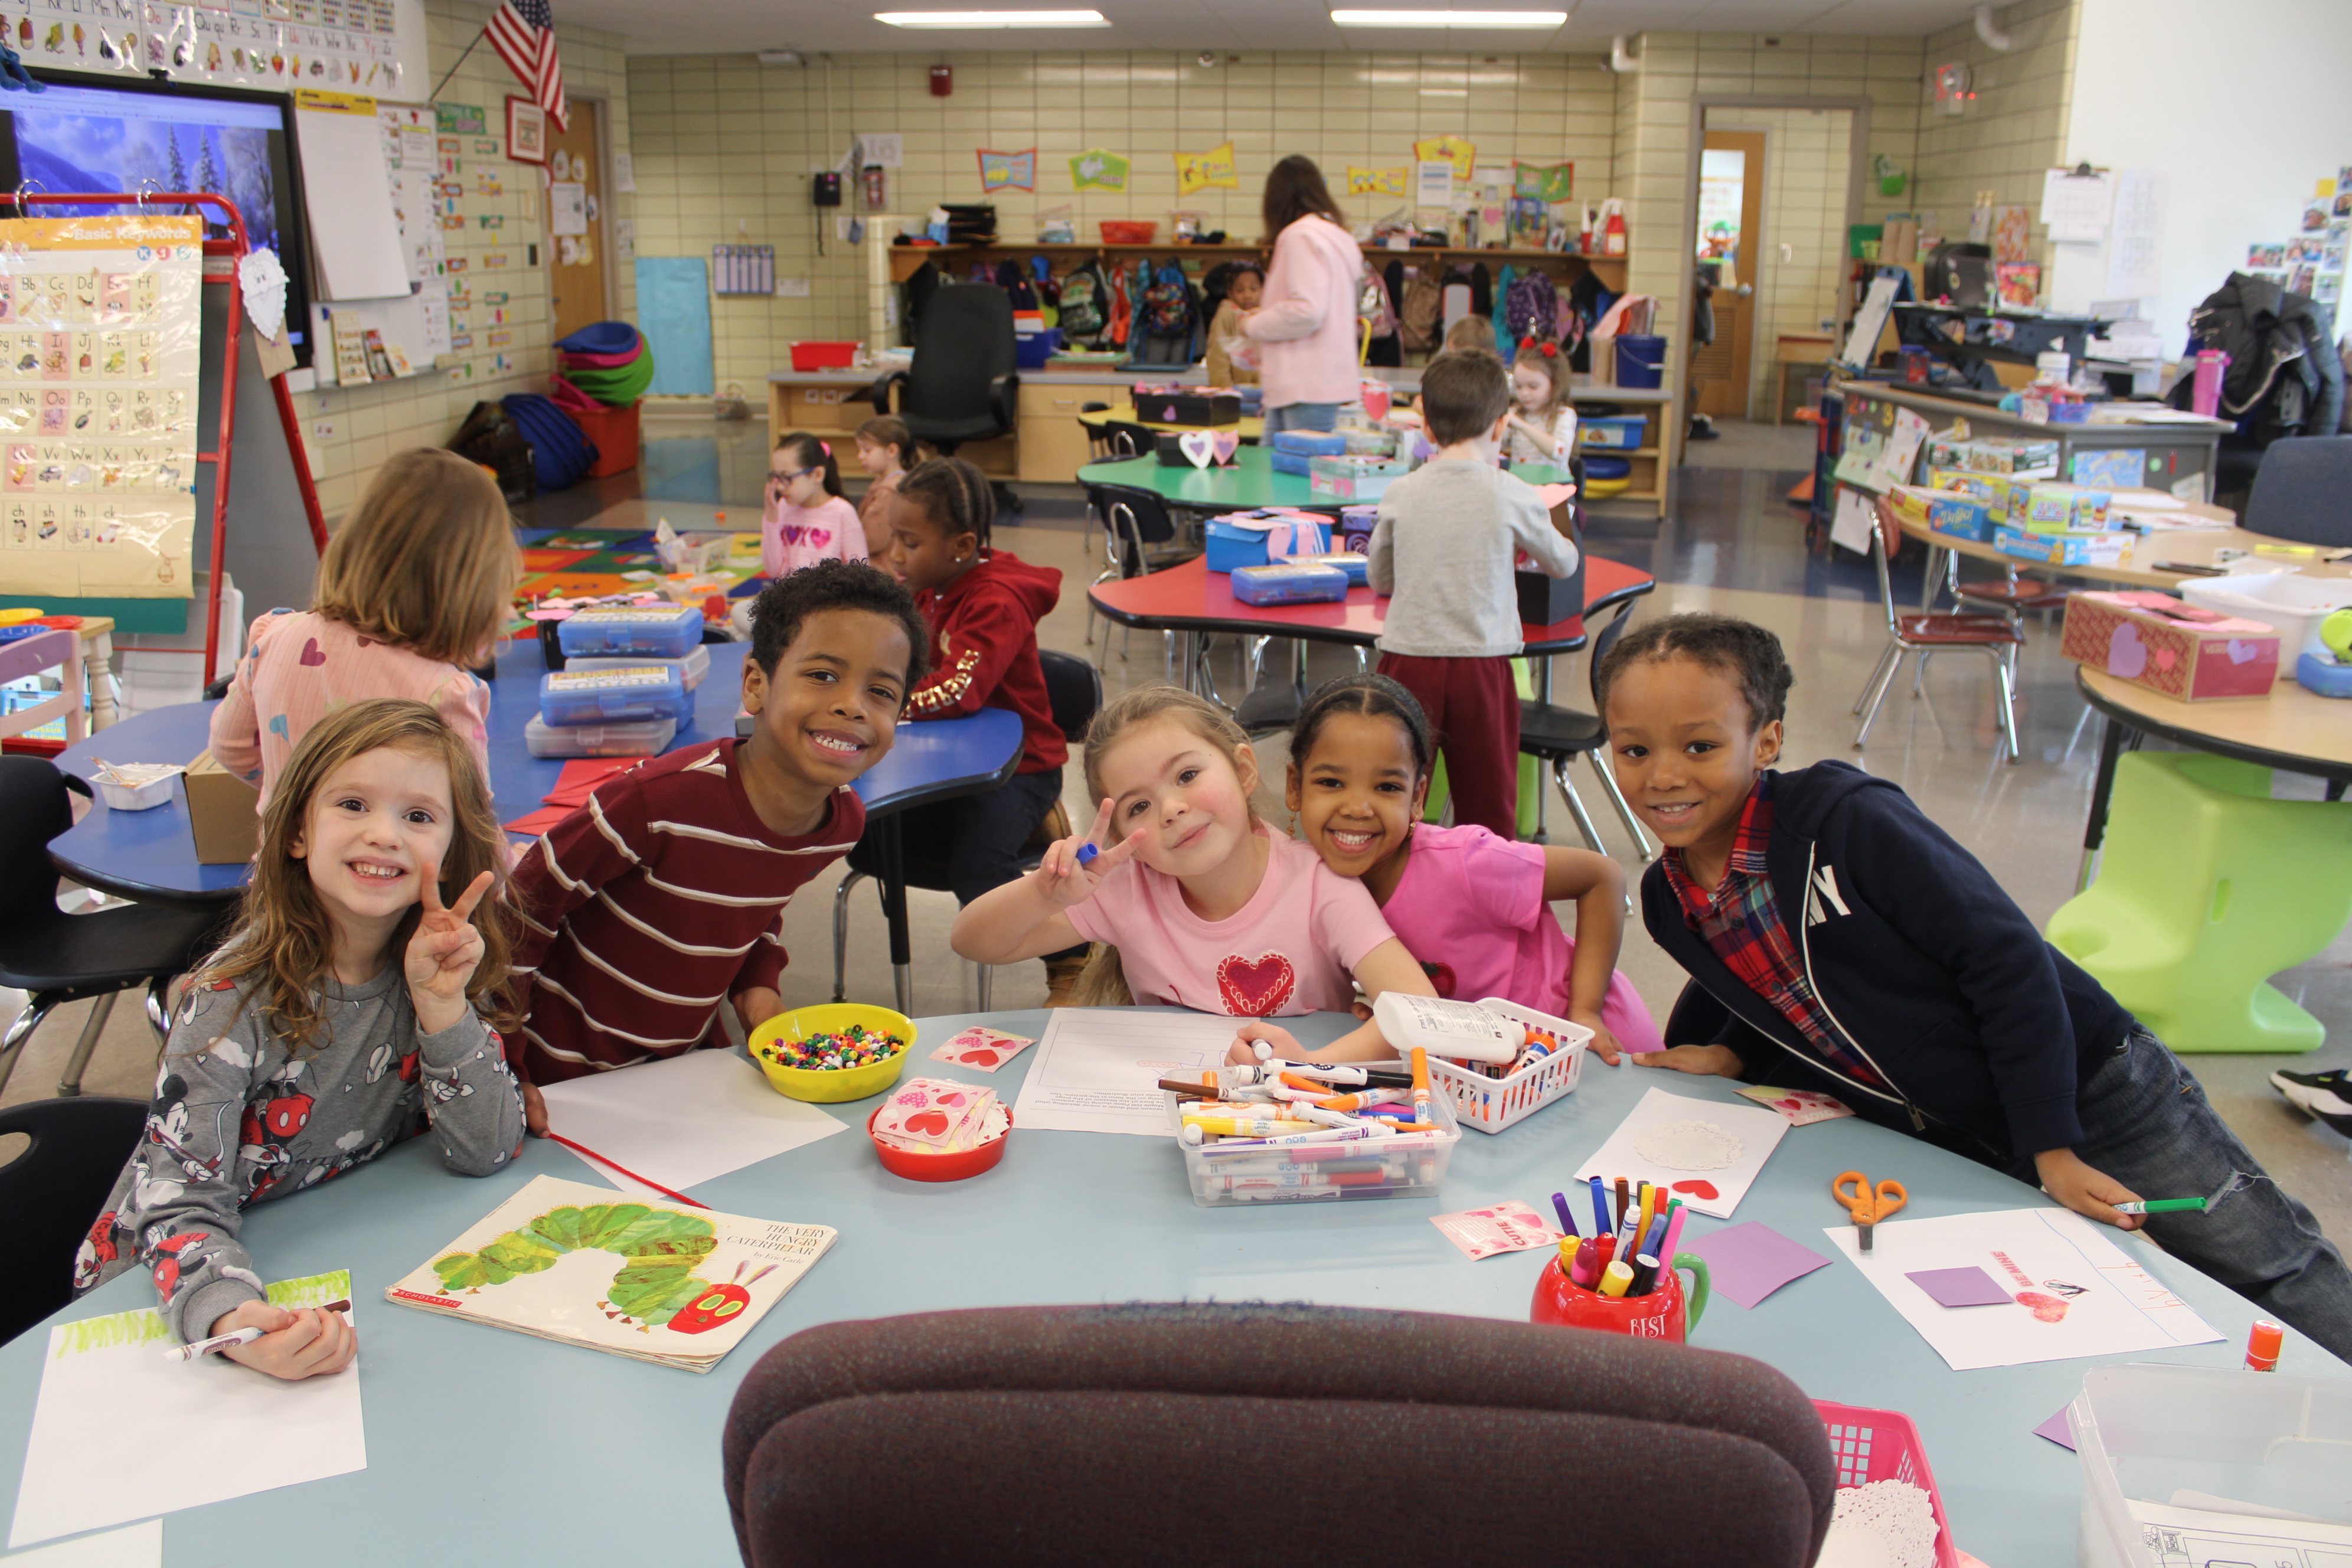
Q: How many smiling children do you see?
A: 5